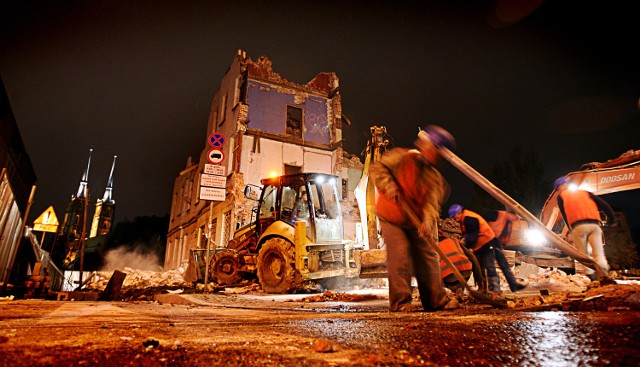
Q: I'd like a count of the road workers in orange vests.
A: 5